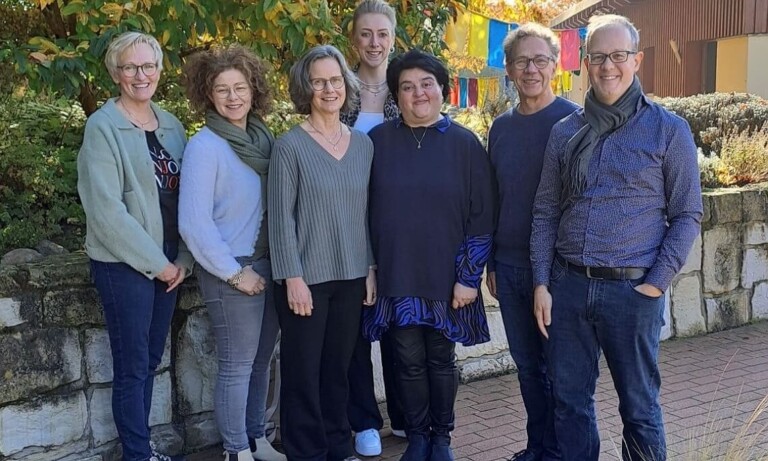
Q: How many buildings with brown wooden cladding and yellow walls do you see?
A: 1